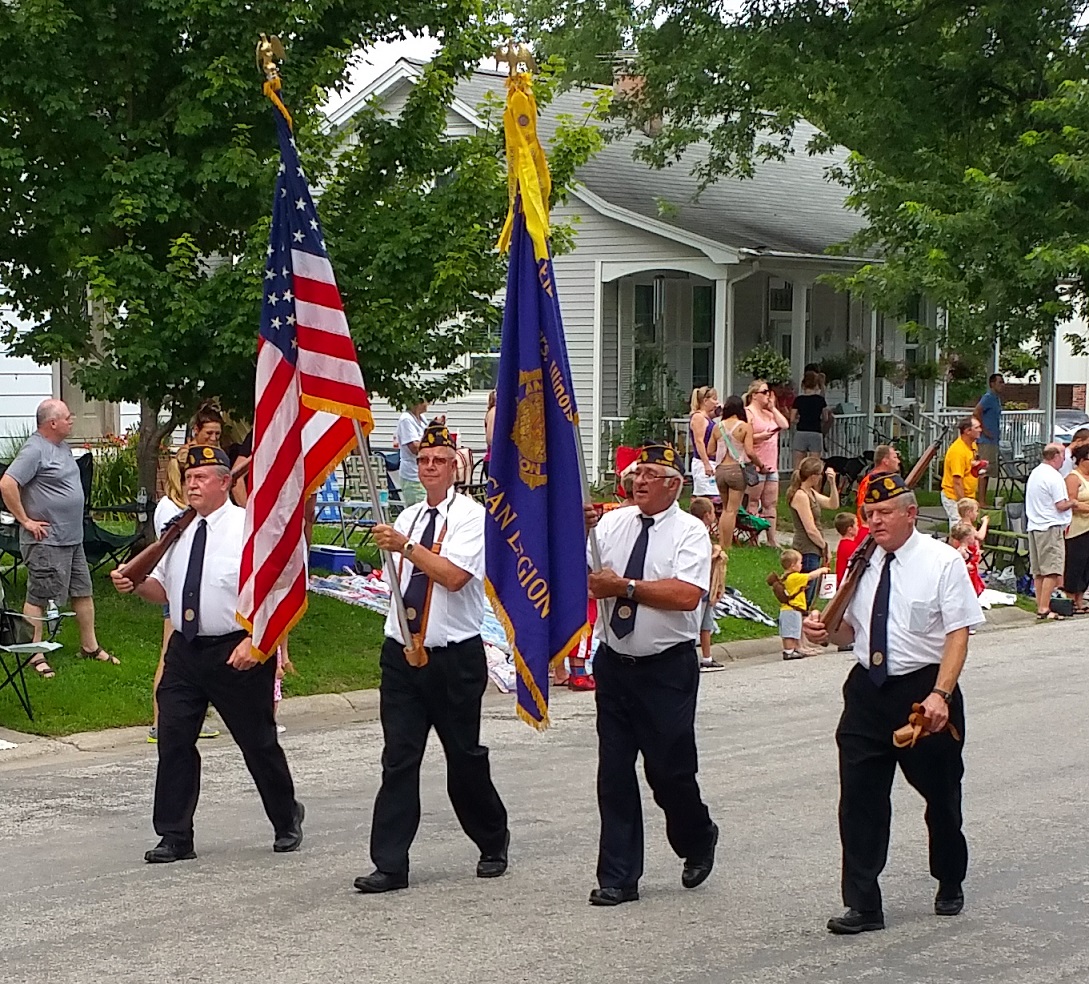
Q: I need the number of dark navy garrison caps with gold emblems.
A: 4